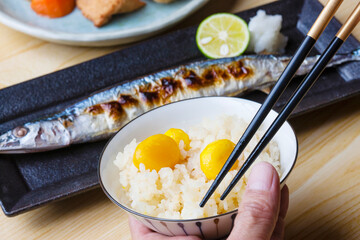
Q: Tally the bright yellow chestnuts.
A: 3